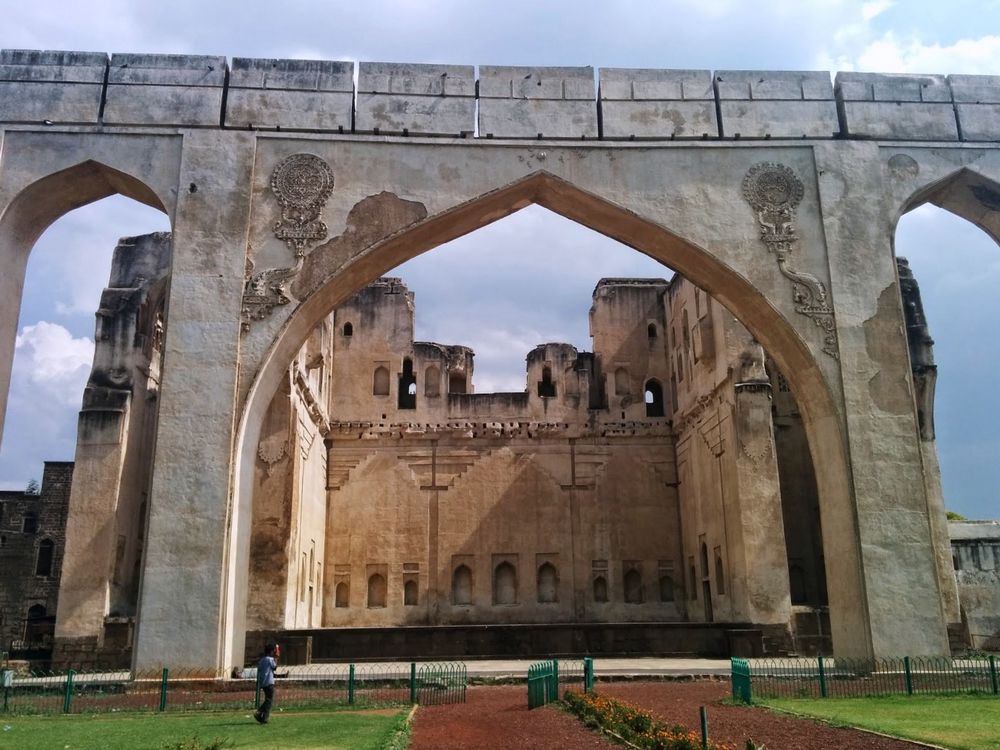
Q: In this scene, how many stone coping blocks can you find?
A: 9